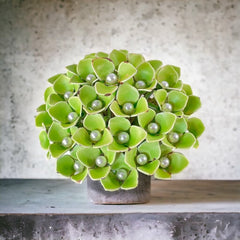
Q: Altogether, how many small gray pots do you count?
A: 1